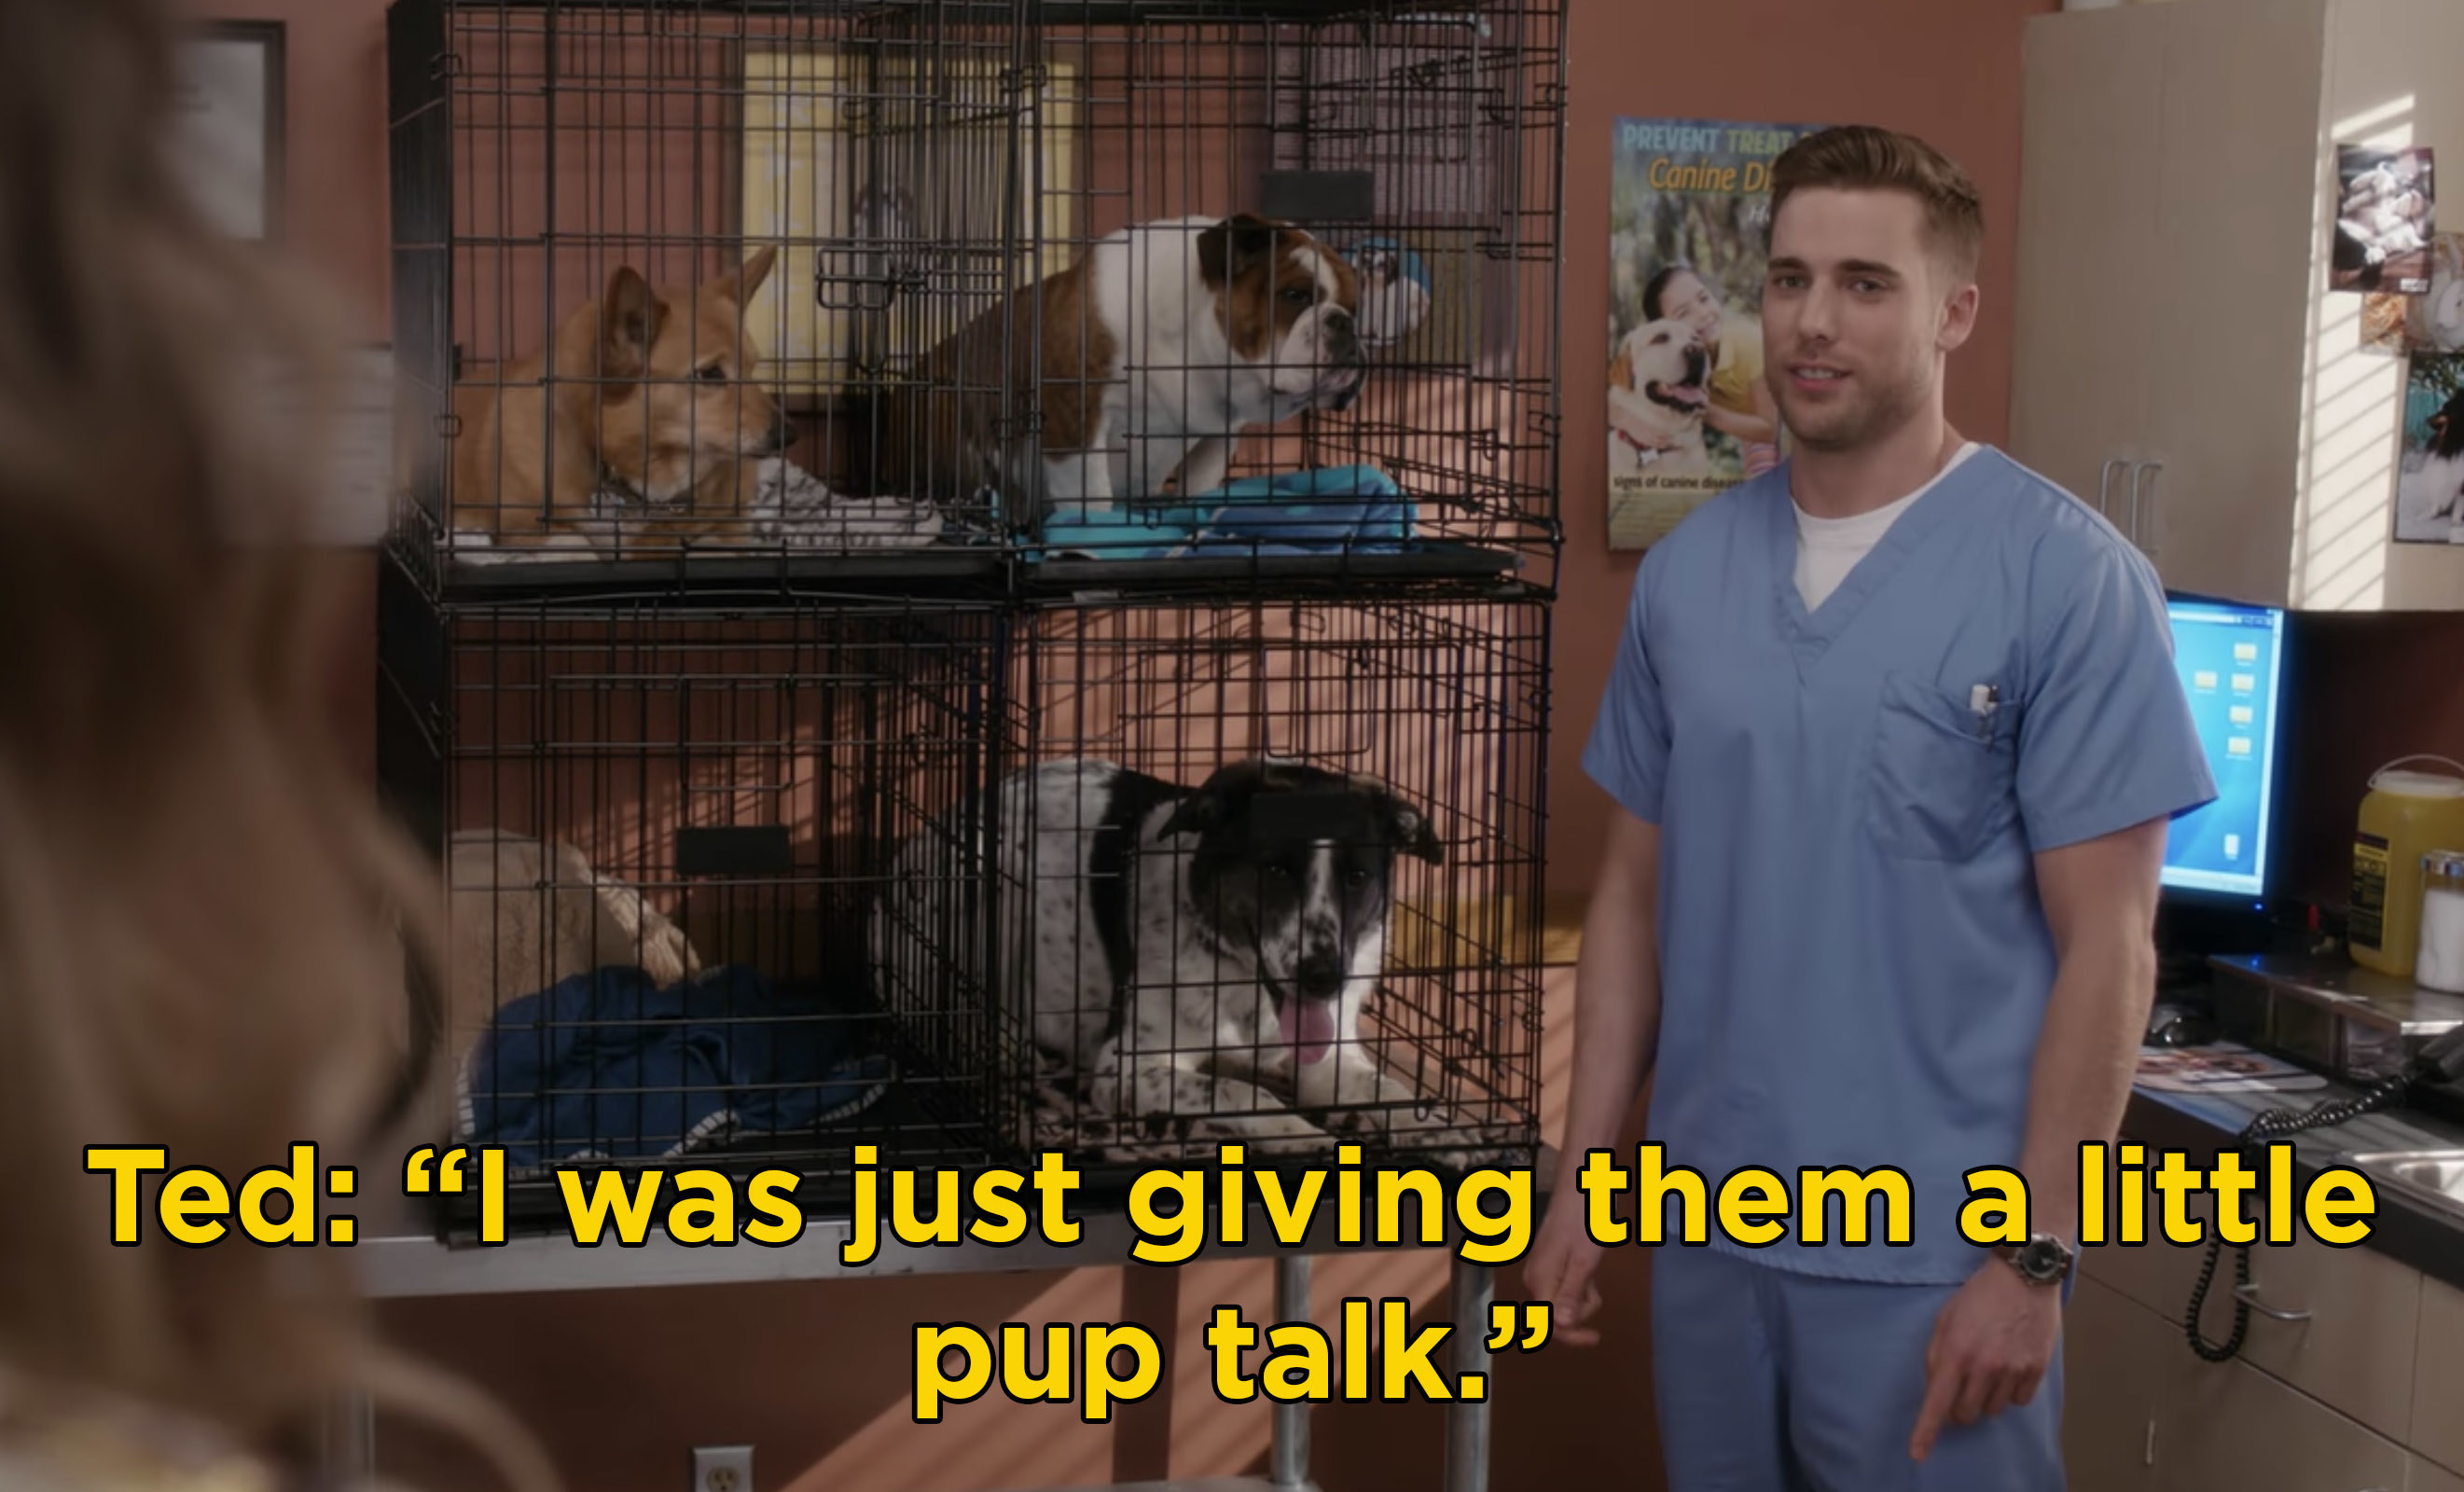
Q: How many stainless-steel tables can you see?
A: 1